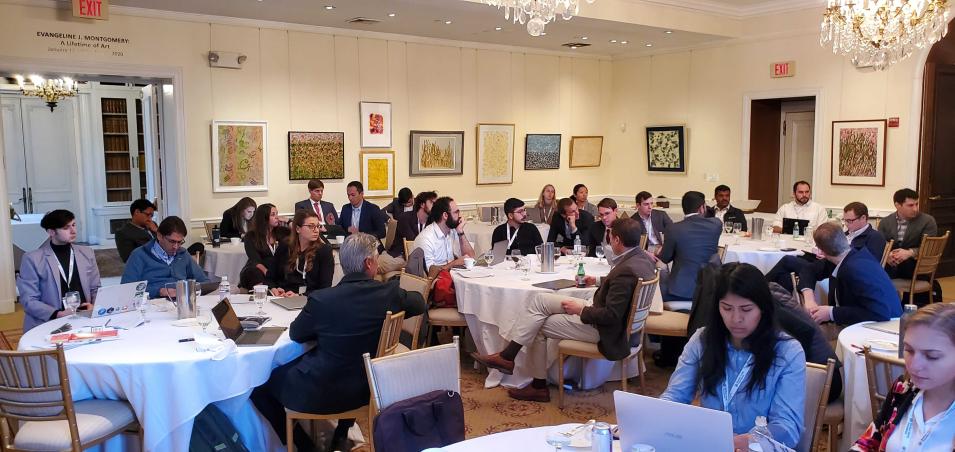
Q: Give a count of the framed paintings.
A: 10